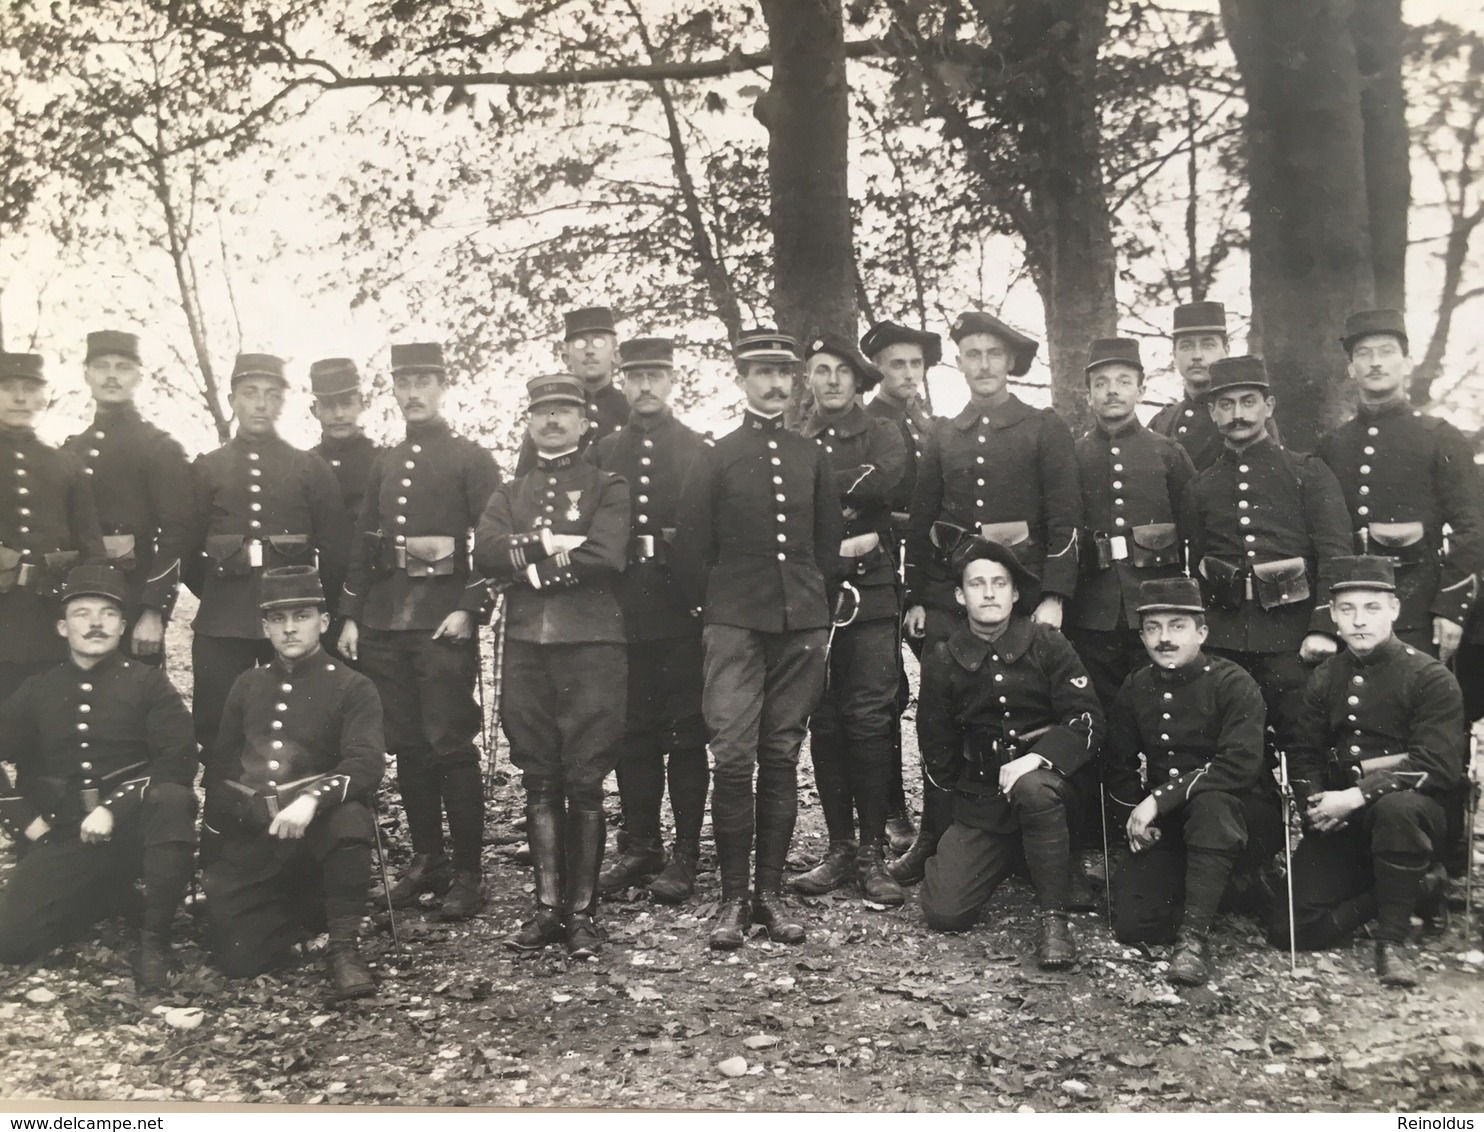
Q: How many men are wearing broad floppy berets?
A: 4